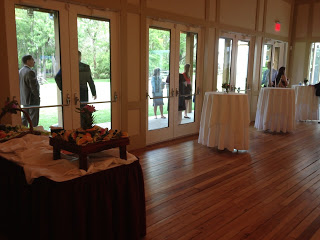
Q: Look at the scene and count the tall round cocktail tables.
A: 3